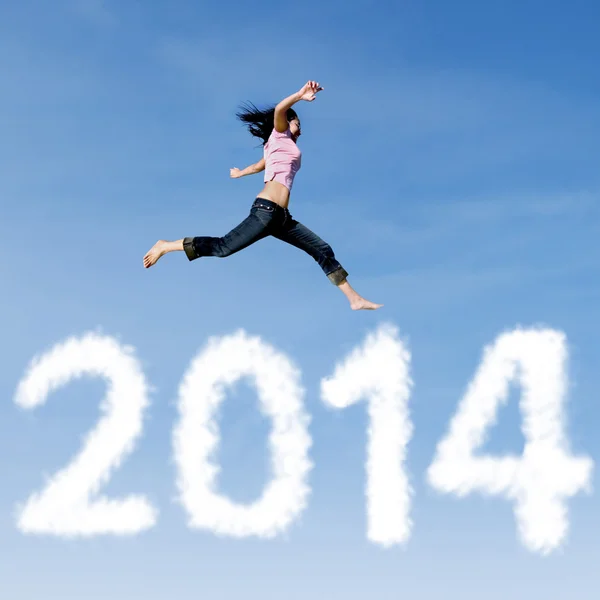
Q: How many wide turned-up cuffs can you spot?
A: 2